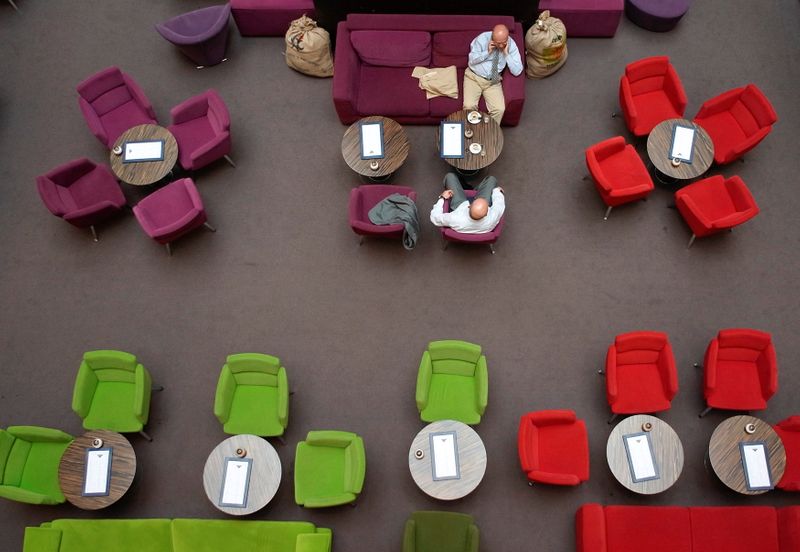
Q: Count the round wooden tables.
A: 9